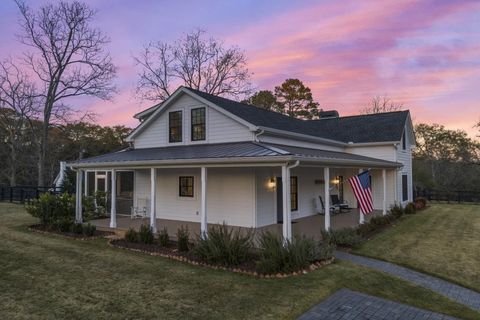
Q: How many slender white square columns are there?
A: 8